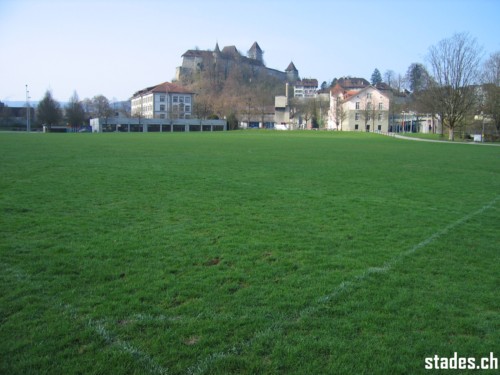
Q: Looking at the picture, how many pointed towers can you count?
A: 3